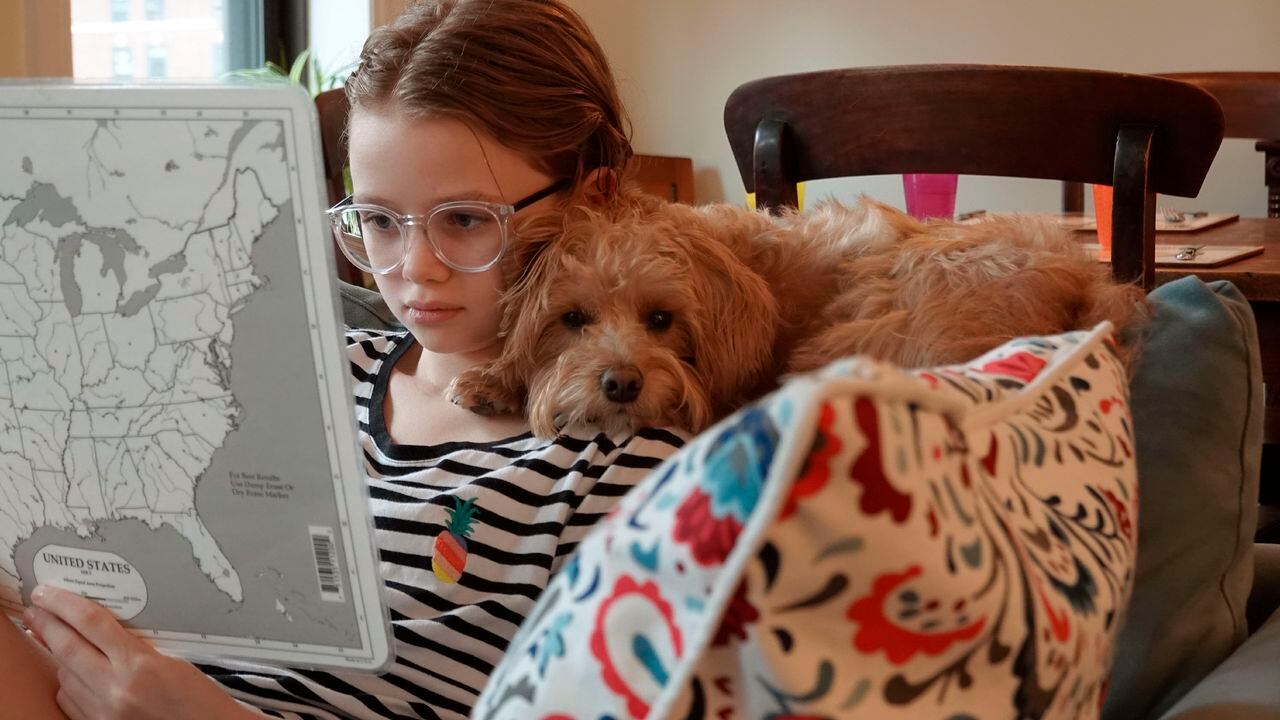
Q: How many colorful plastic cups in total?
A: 3